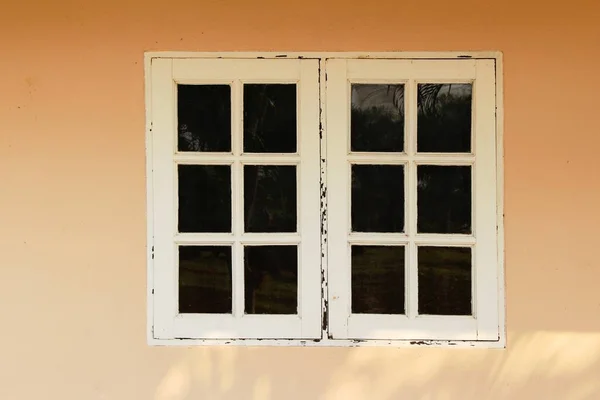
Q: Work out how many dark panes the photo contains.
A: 12